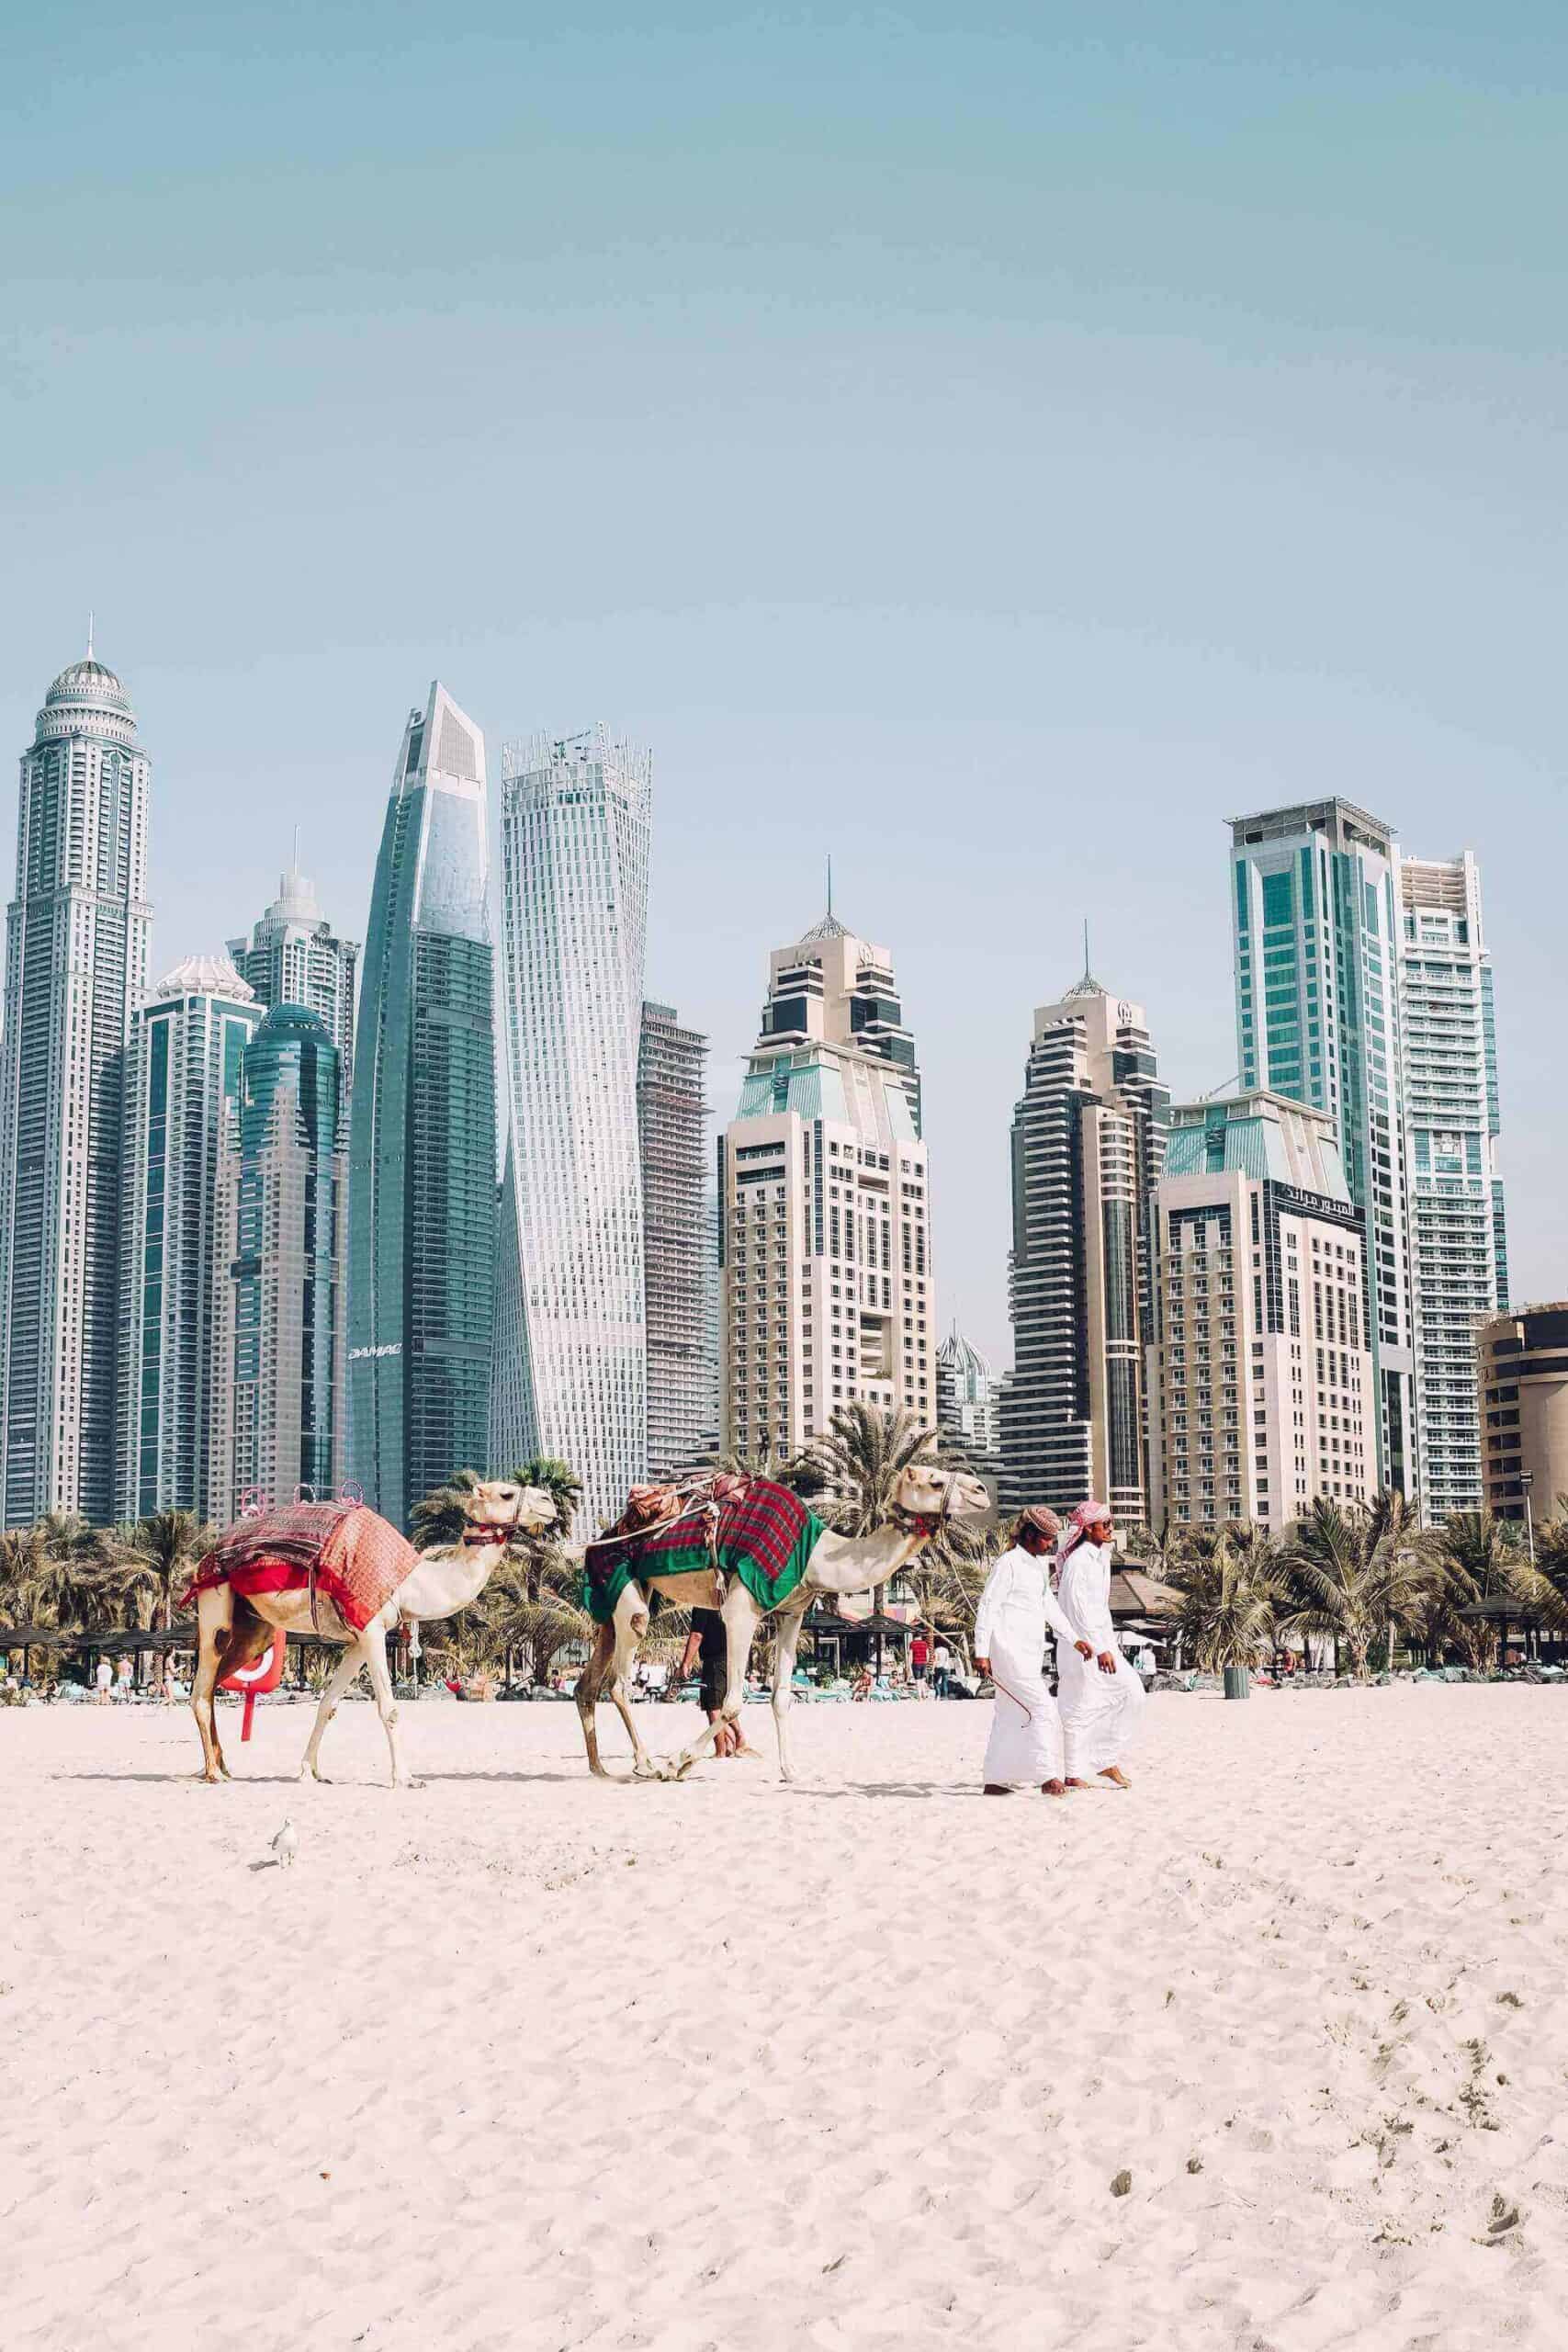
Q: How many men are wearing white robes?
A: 2